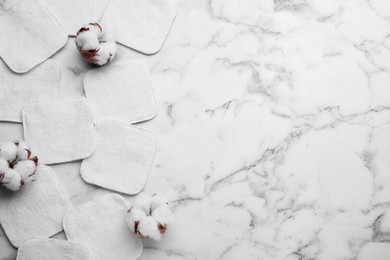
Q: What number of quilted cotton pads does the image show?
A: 10